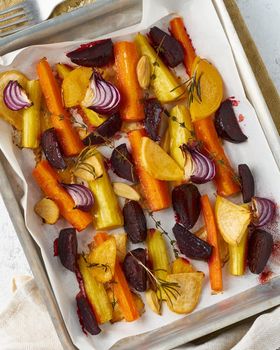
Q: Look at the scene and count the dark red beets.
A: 15